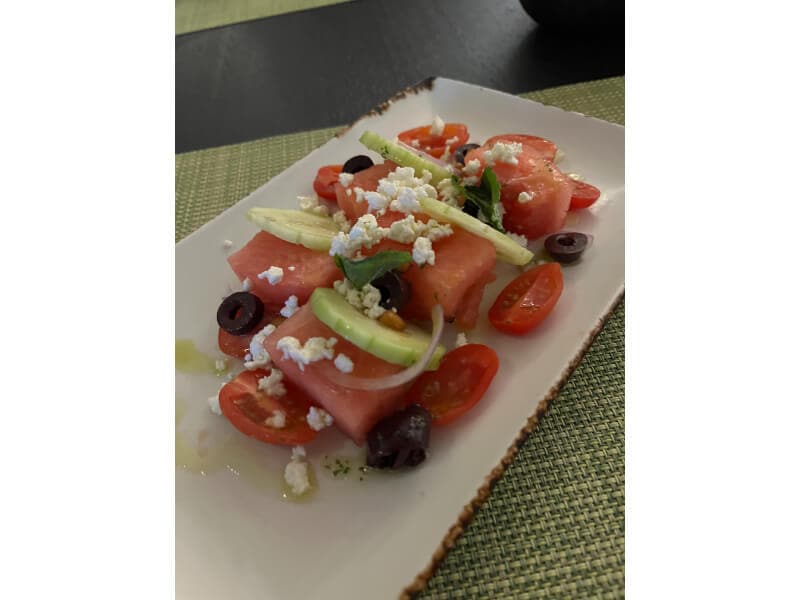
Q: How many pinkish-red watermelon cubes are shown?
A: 5